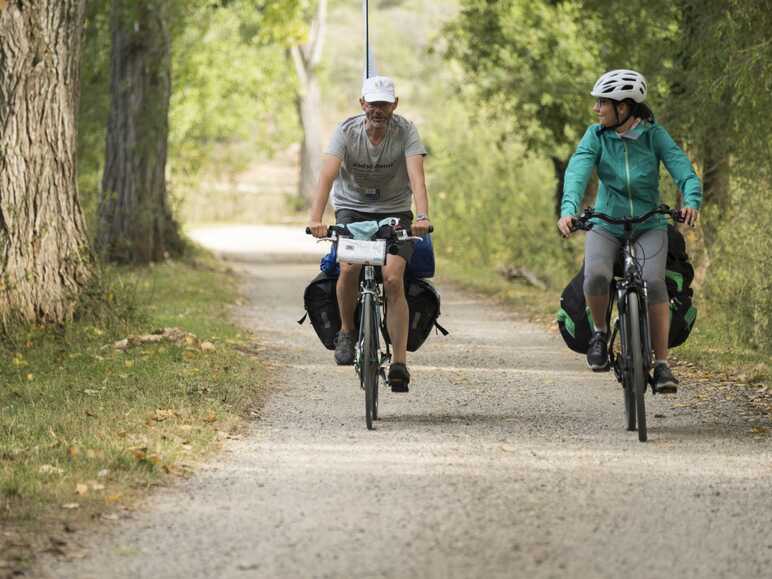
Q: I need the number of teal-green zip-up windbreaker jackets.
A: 1